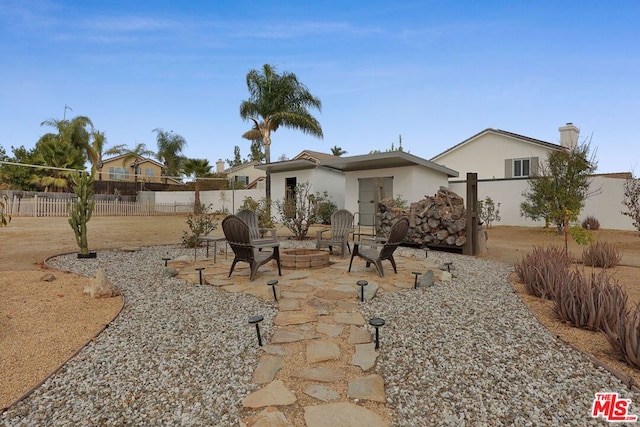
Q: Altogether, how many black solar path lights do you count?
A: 9